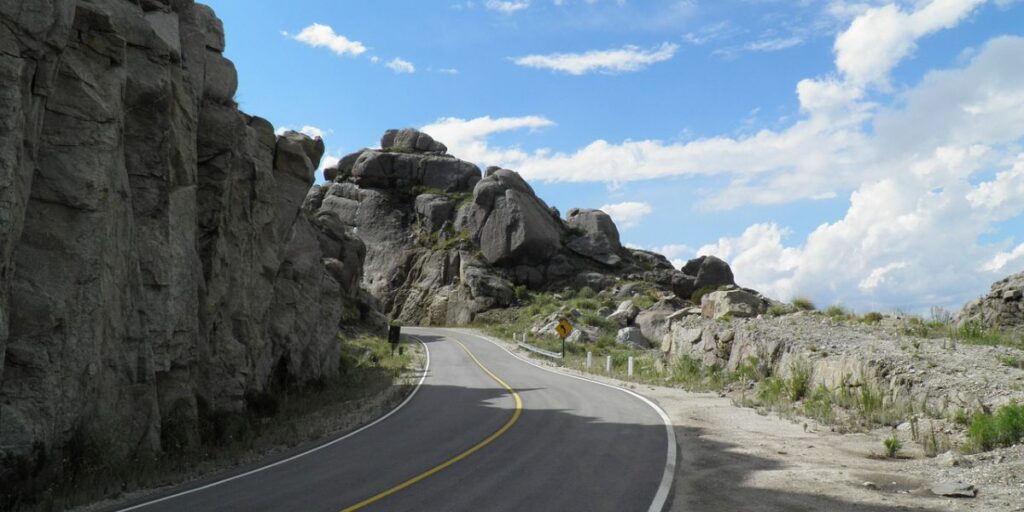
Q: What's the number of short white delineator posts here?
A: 5